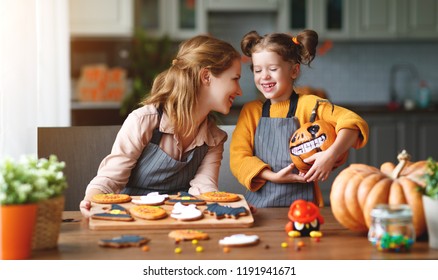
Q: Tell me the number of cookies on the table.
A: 11